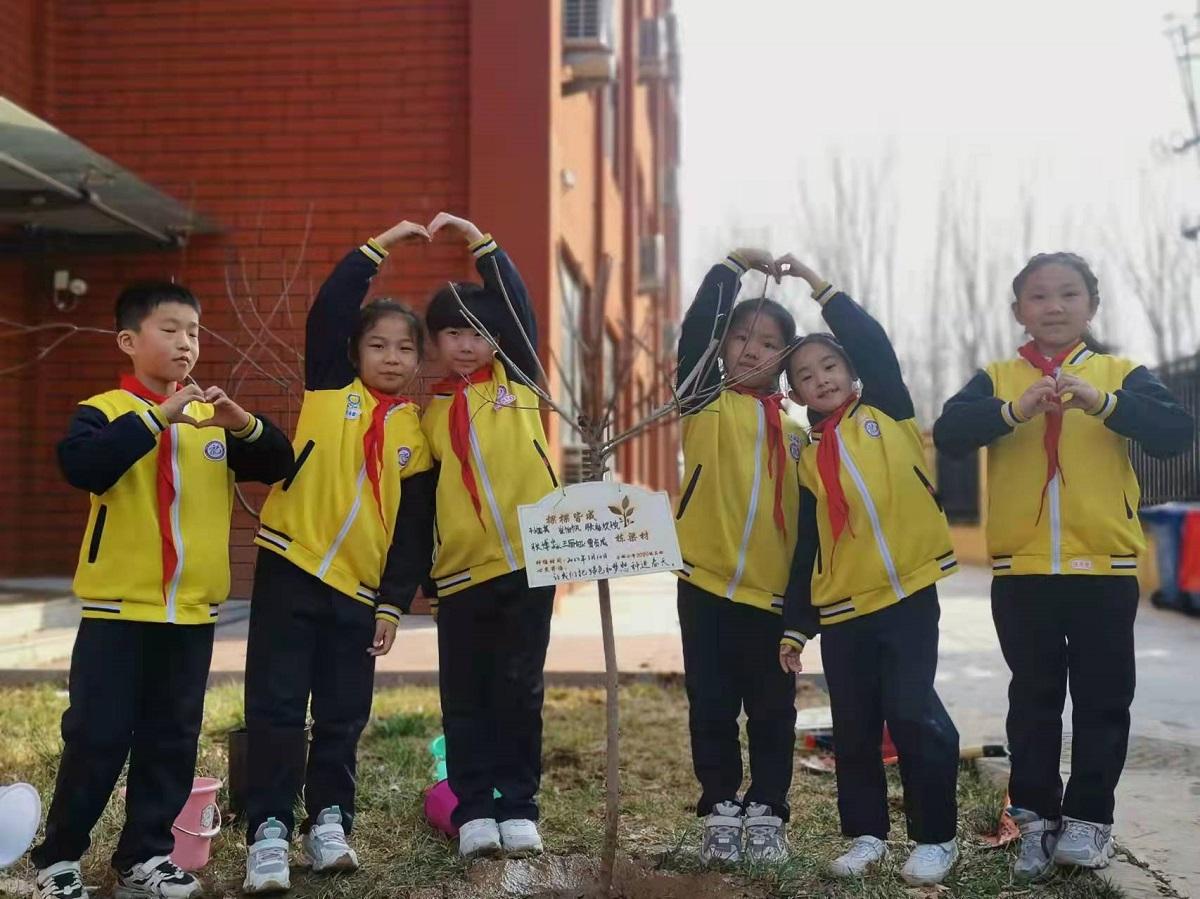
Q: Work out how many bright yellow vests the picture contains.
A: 6